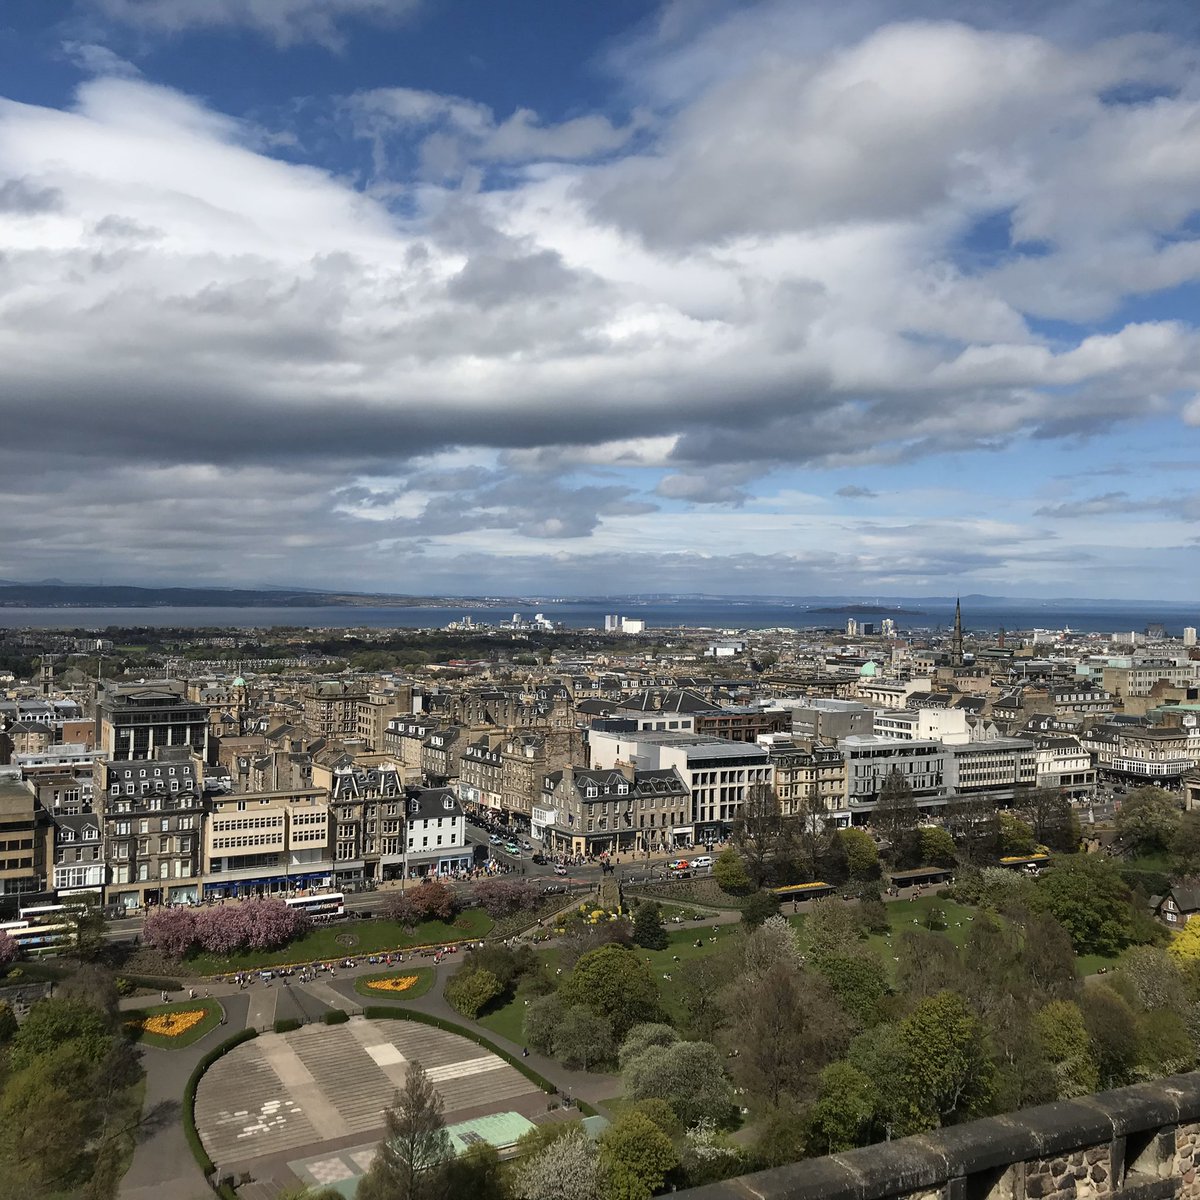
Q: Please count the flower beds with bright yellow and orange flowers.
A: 2